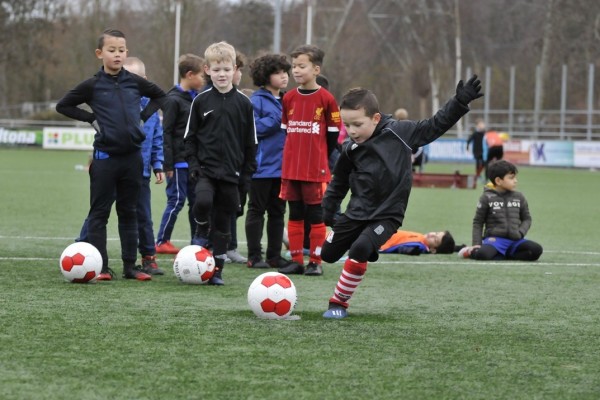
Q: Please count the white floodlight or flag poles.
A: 3